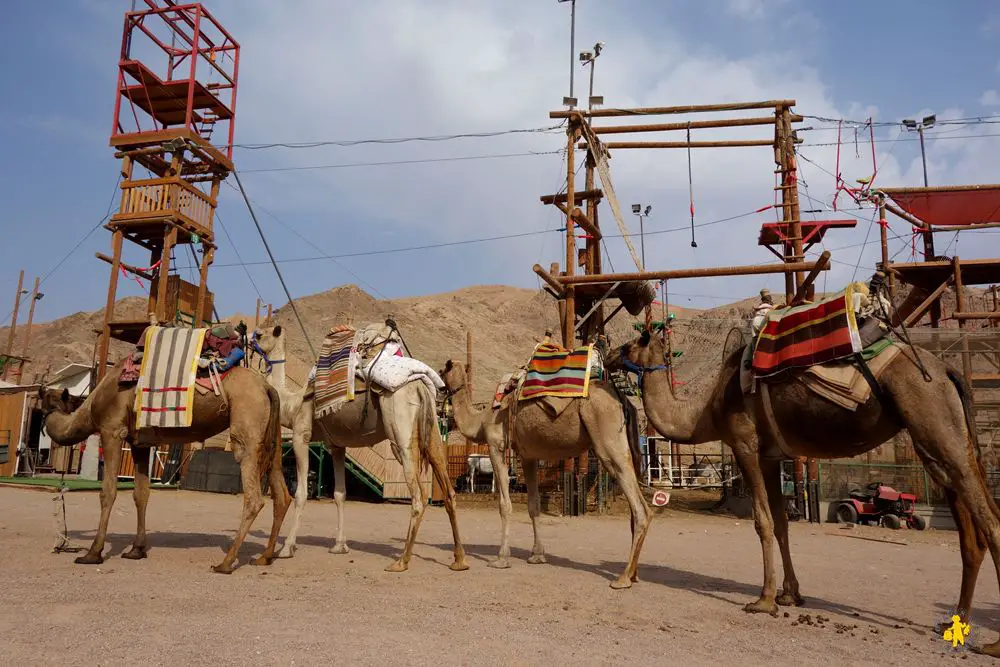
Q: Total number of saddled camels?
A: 4